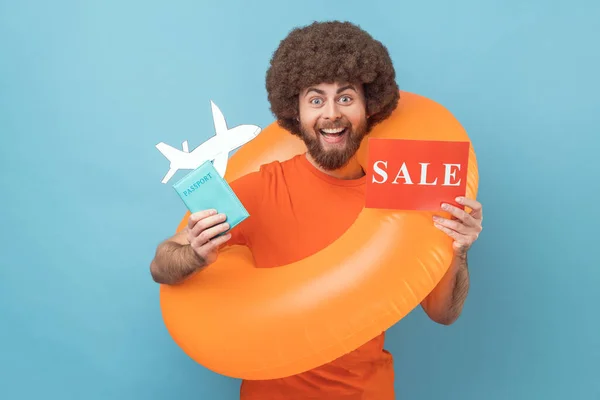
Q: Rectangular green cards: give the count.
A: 0